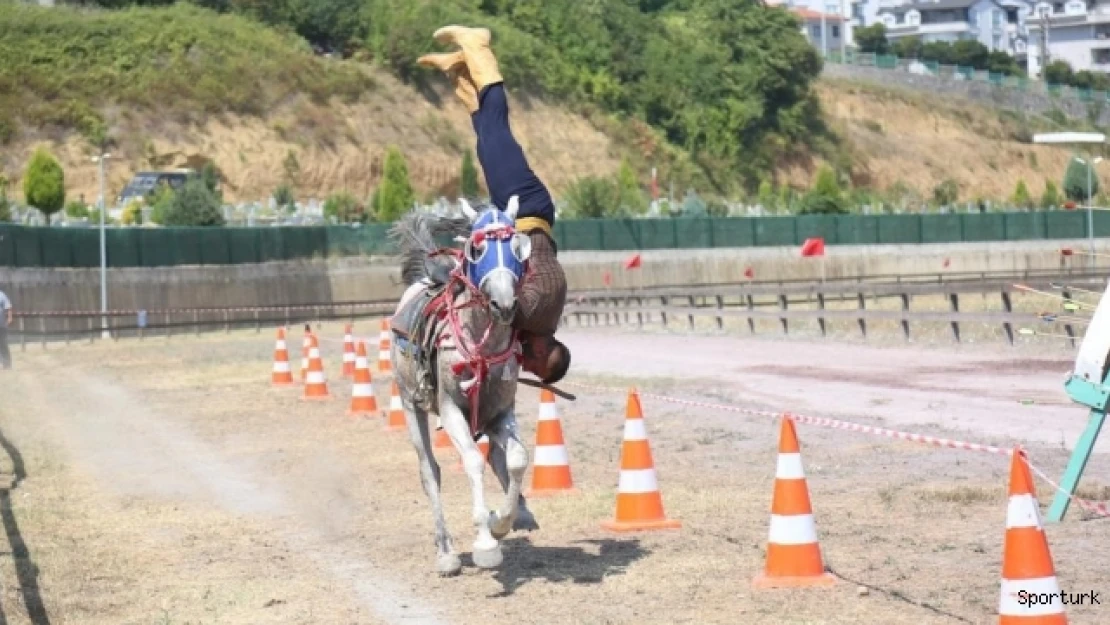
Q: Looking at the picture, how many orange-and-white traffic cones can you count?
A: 13